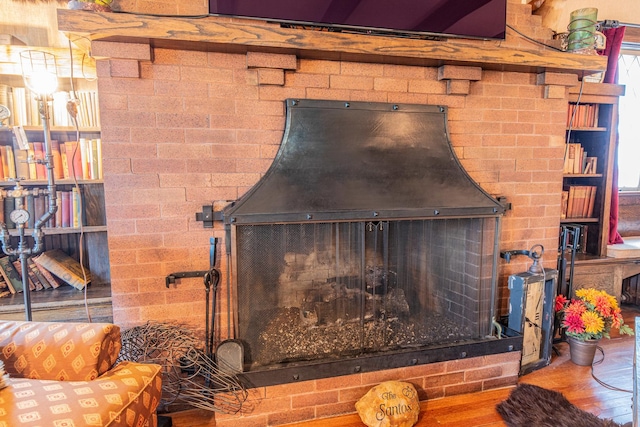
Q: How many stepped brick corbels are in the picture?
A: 4